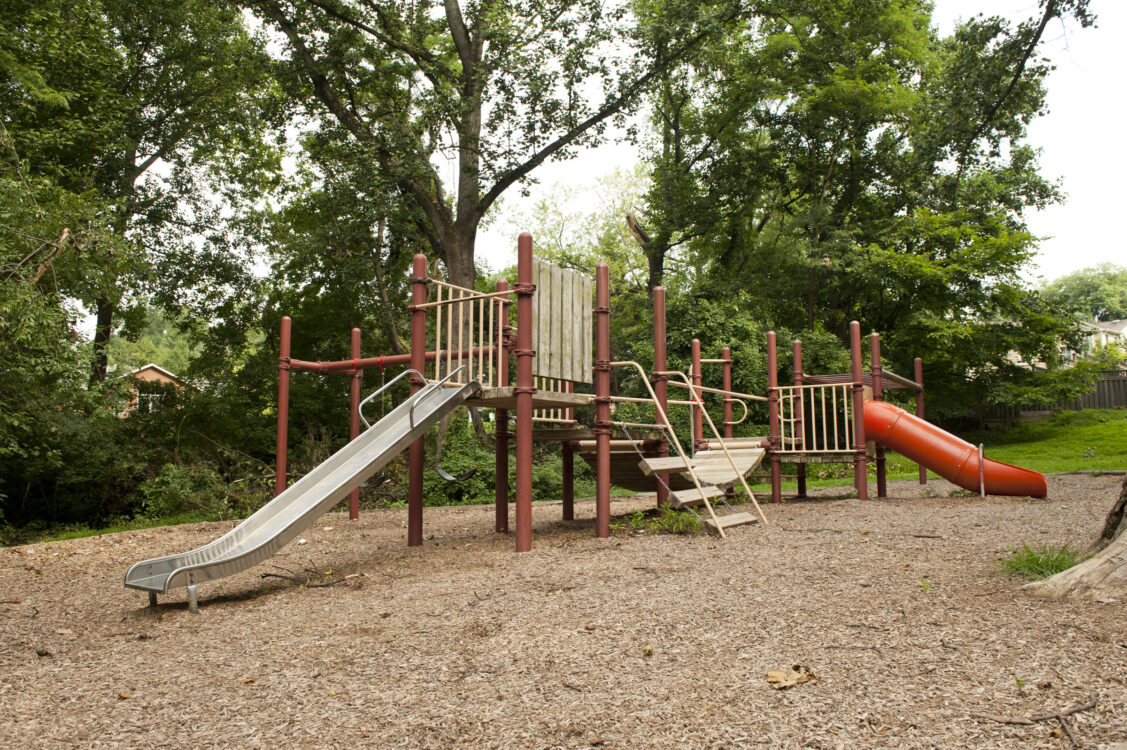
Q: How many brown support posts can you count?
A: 15